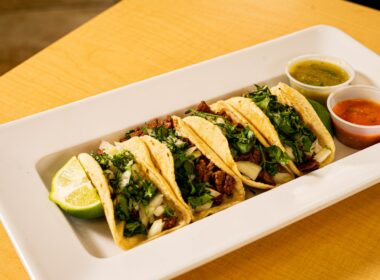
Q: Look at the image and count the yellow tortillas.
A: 4